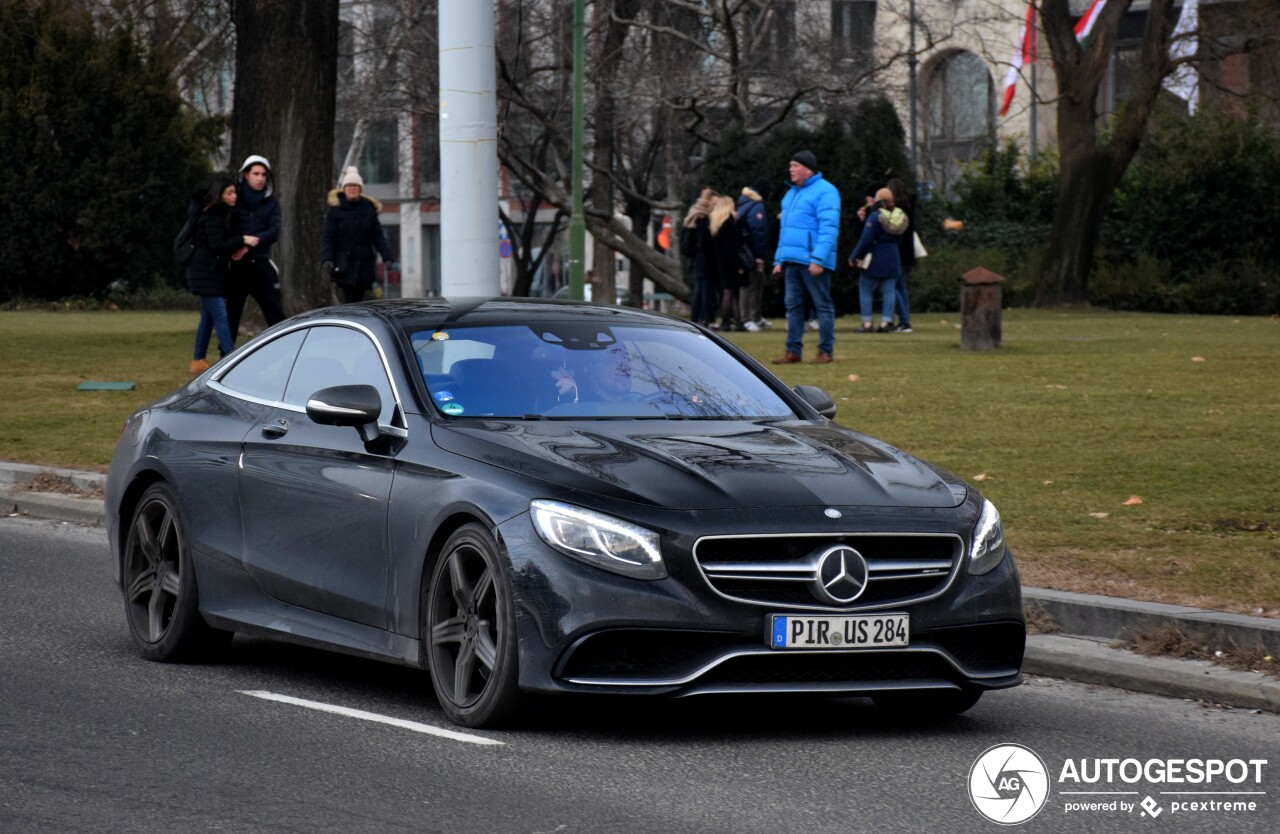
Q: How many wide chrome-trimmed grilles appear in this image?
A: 1